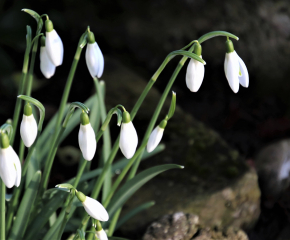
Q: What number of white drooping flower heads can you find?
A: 12